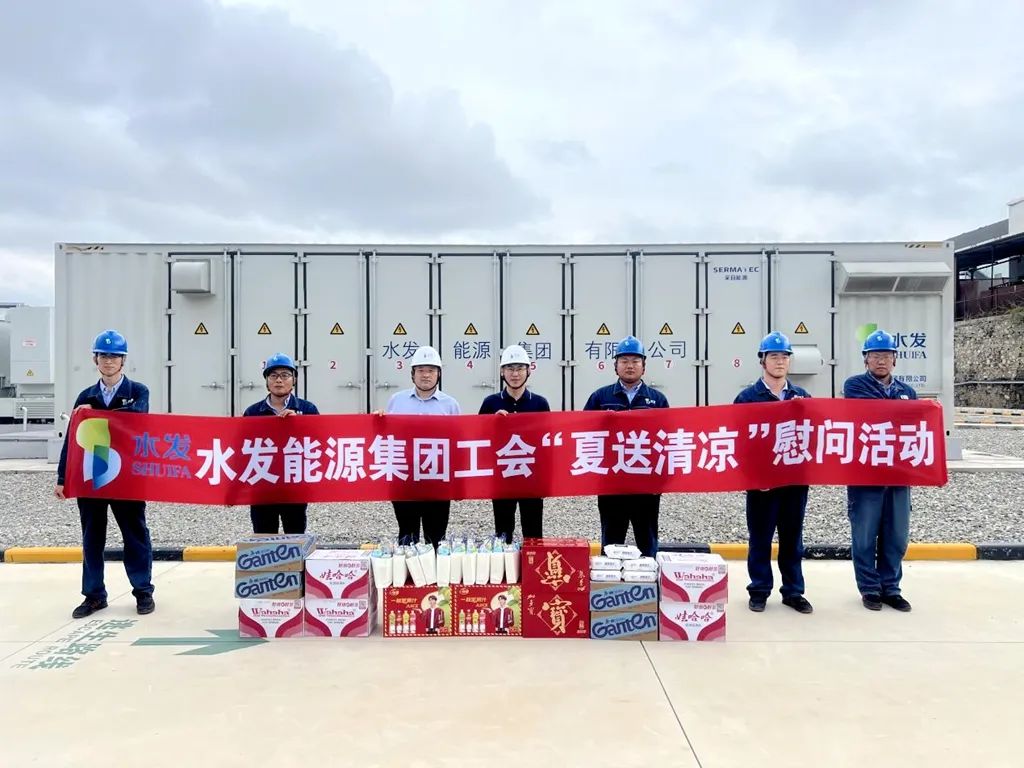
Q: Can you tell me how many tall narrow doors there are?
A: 10